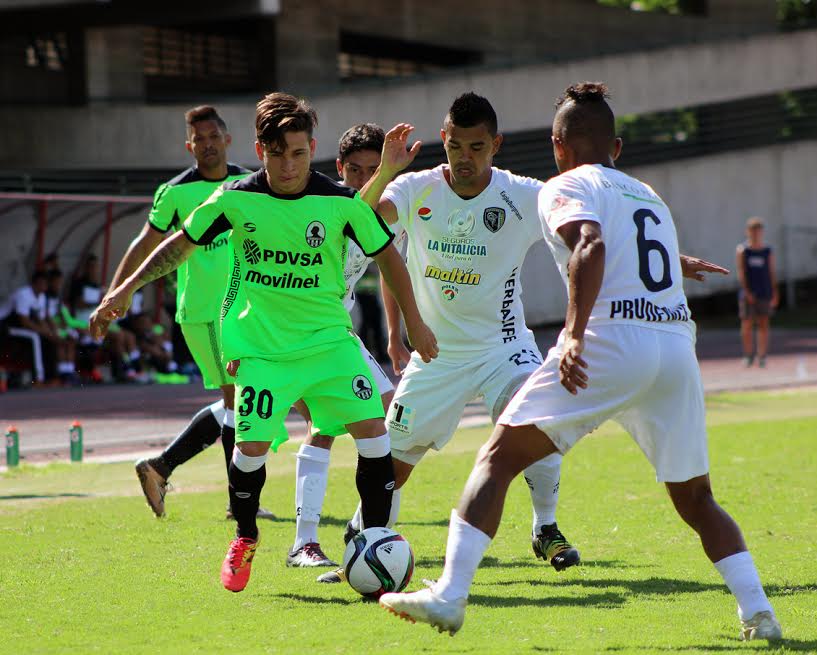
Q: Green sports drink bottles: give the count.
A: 2